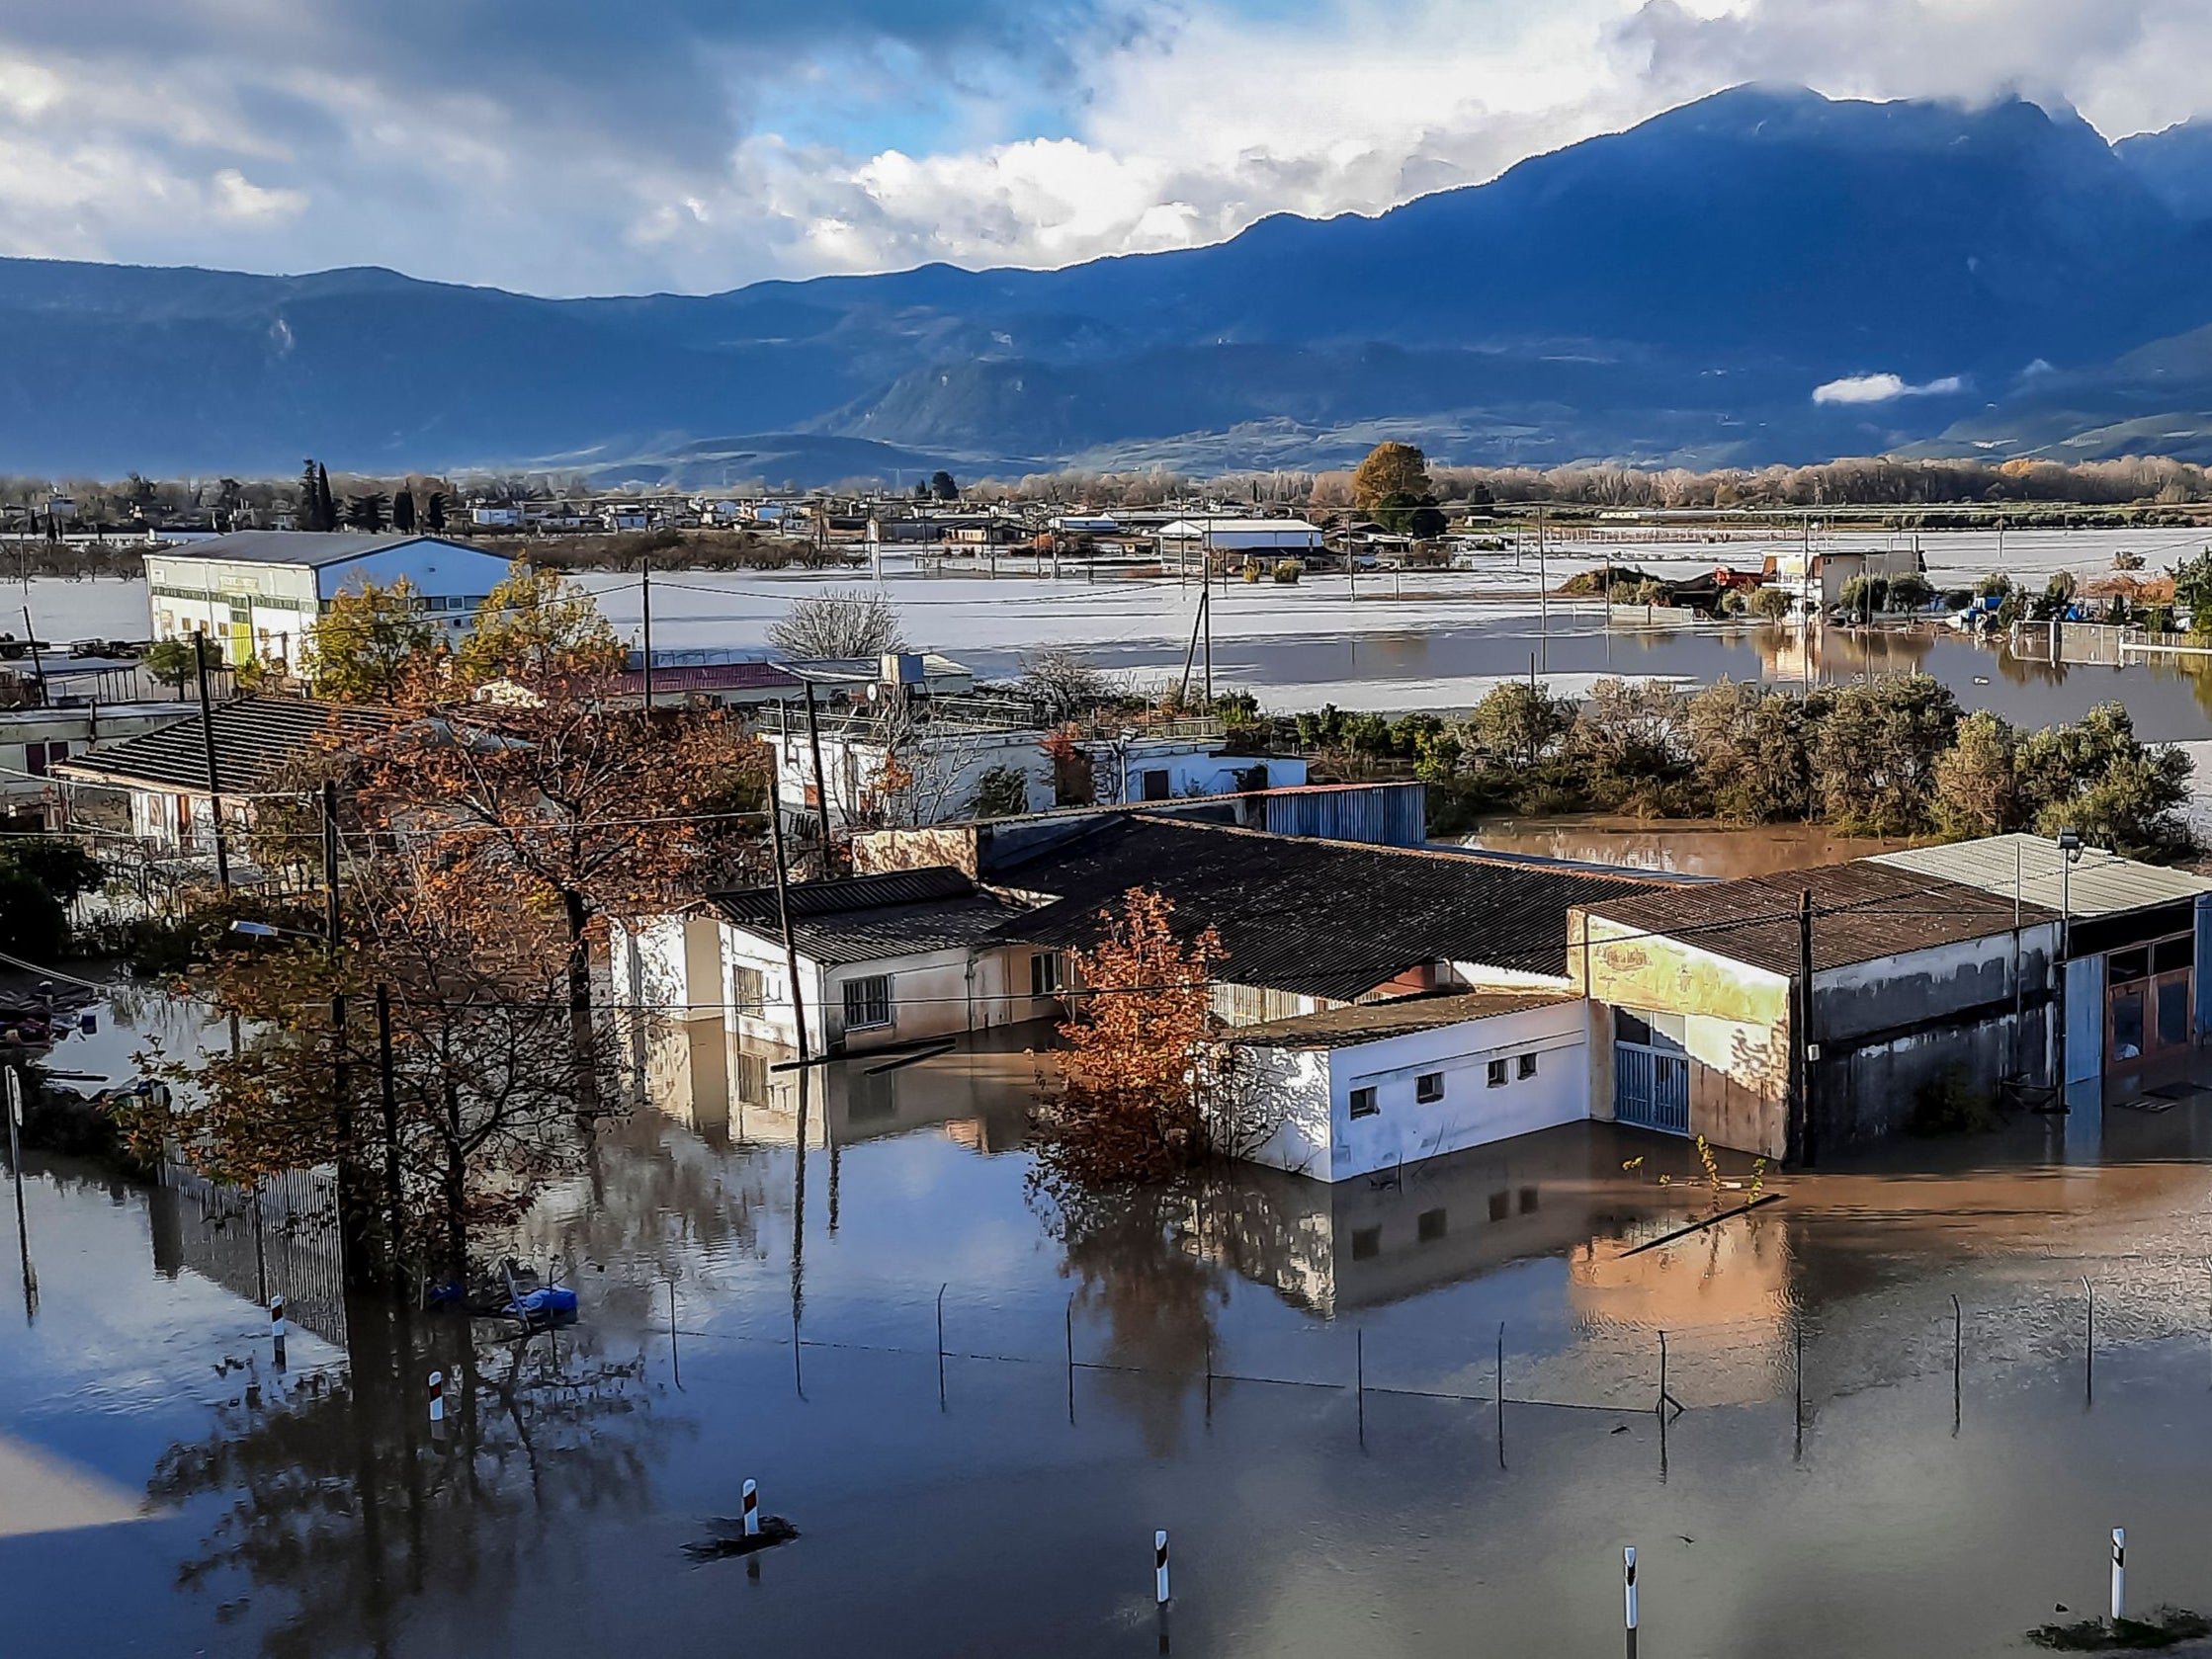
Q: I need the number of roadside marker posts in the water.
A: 6